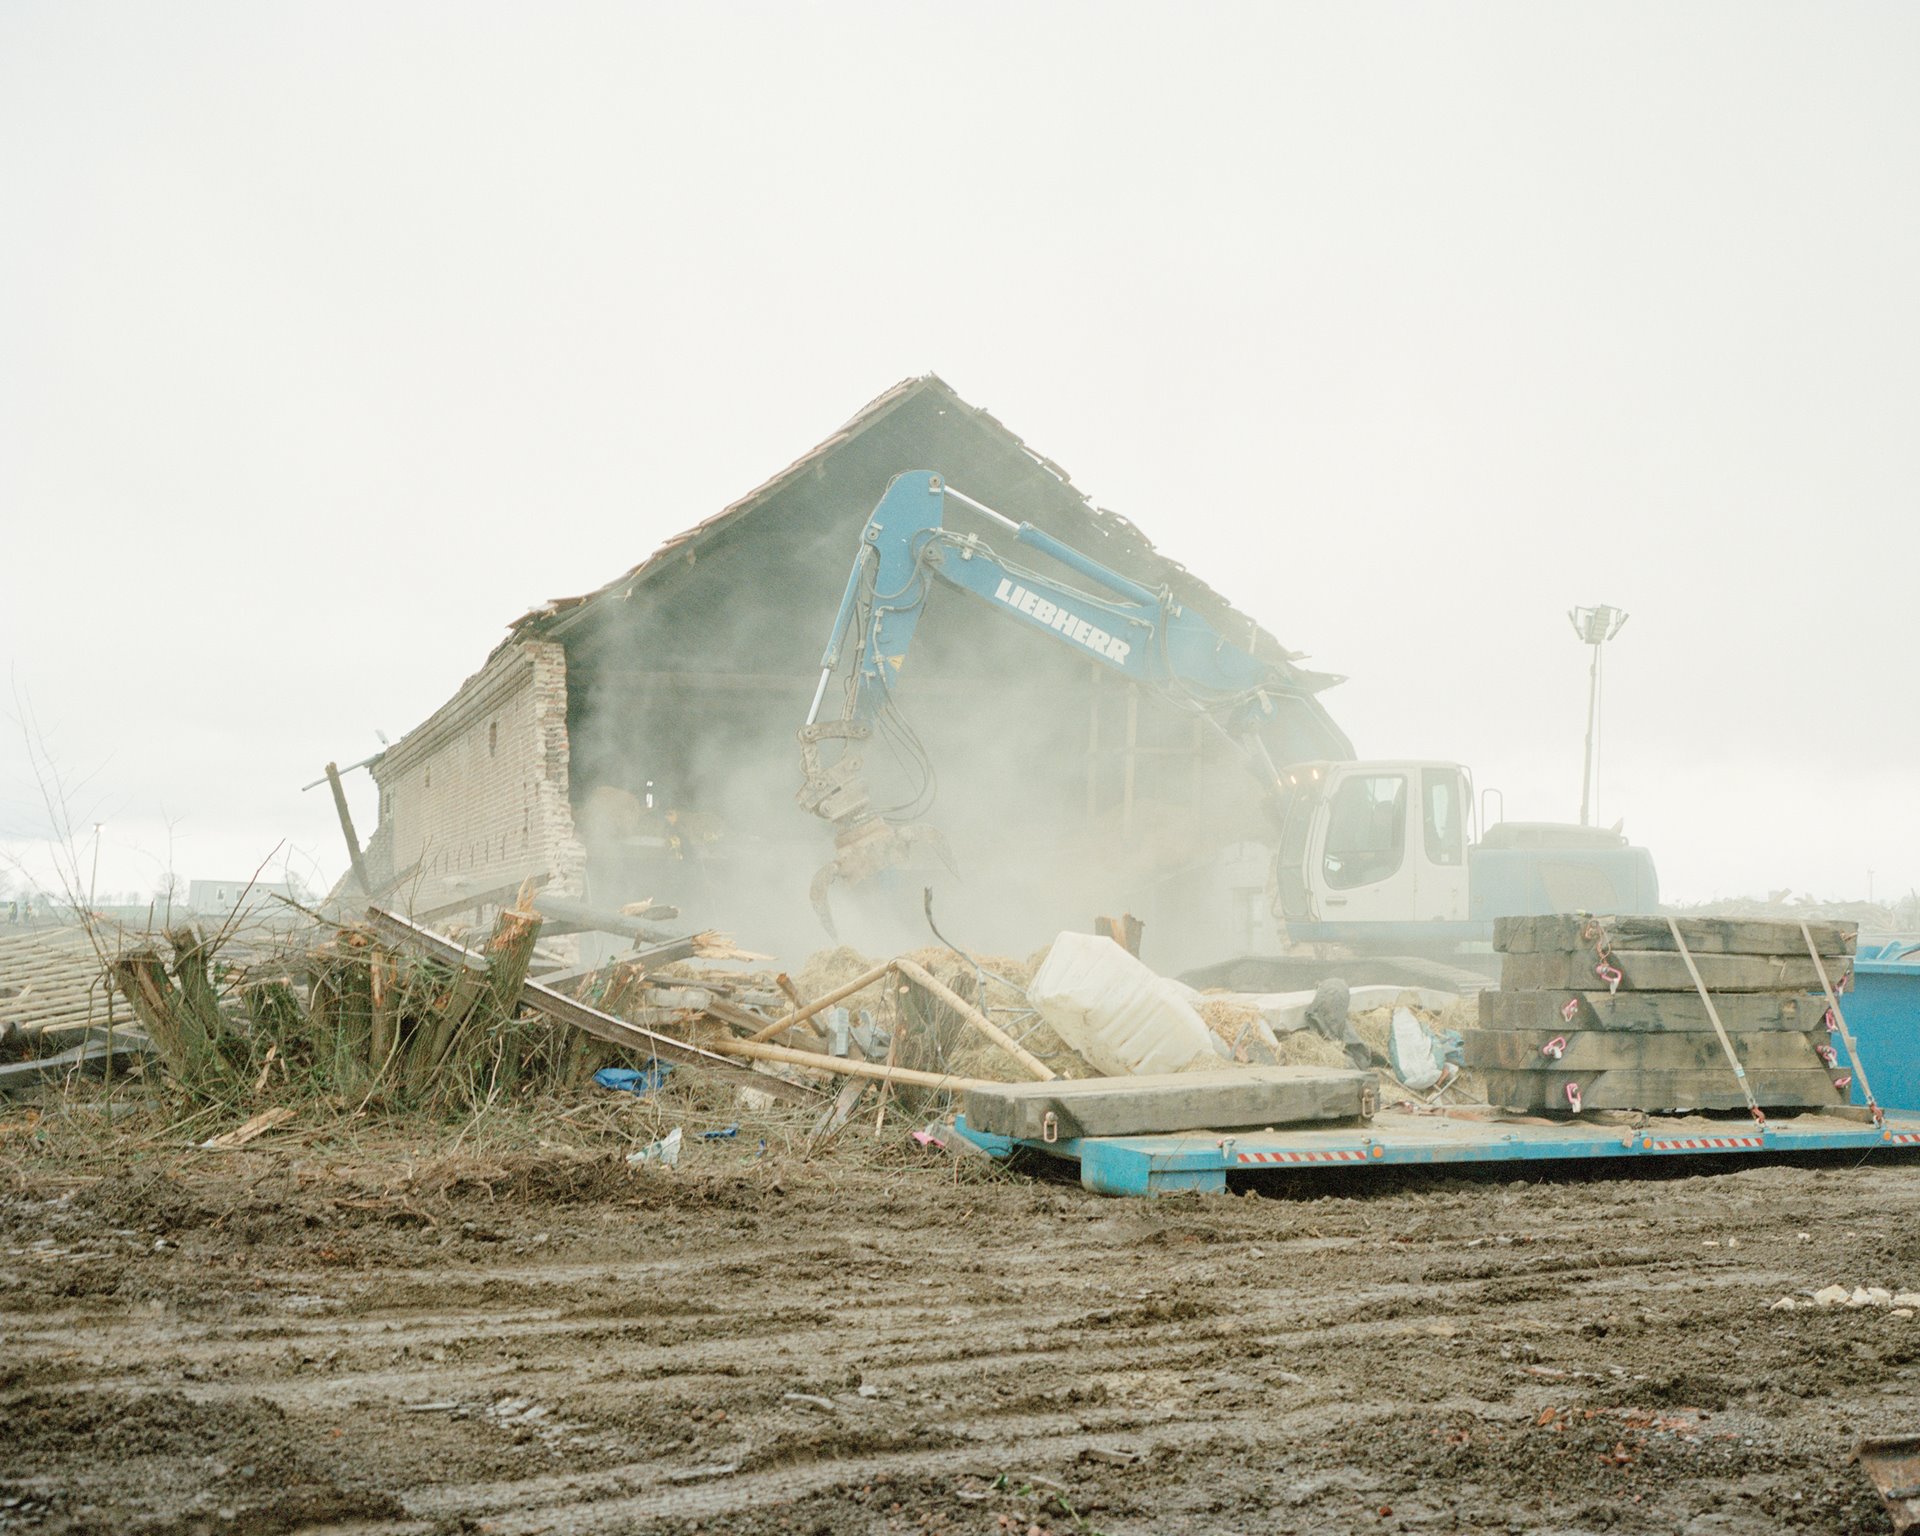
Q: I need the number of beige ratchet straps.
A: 2